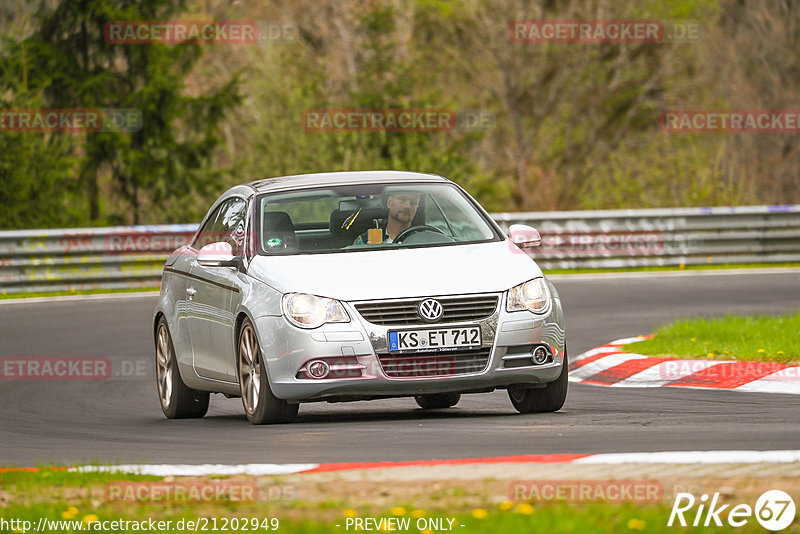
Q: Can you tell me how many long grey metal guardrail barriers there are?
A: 1